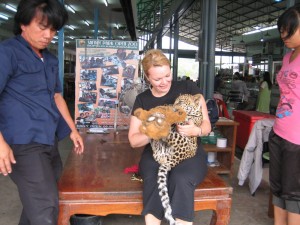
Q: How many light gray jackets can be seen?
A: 1